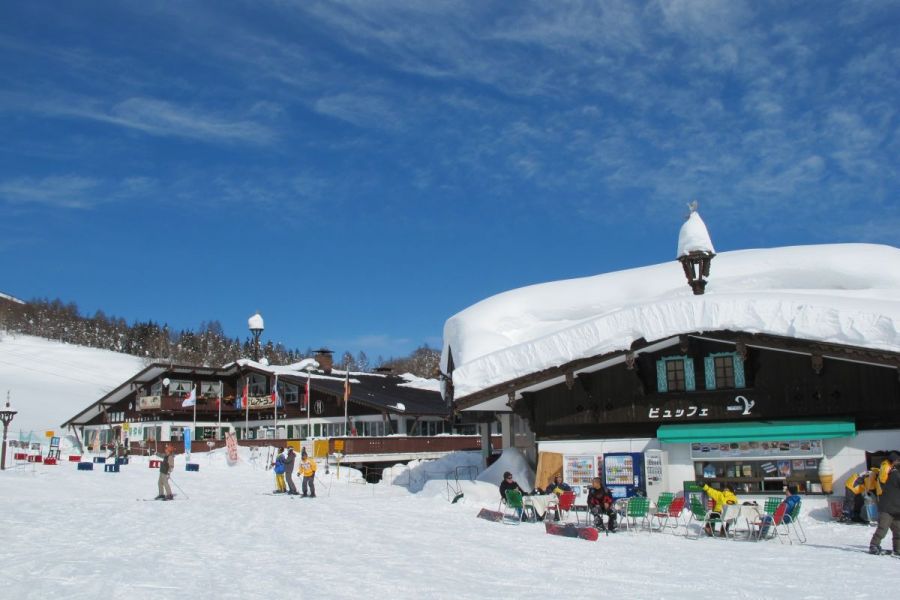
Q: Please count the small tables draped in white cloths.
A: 2